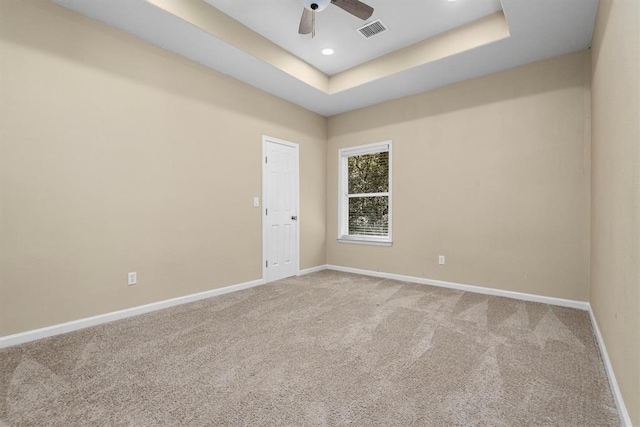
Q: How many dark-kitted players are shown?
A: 0